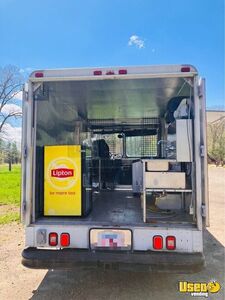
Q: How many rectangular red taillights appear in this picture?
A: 4